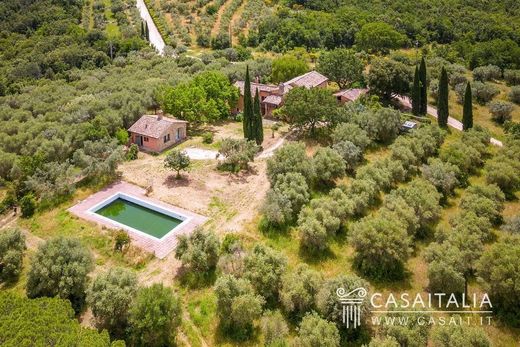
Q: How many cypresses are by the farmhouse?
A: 6